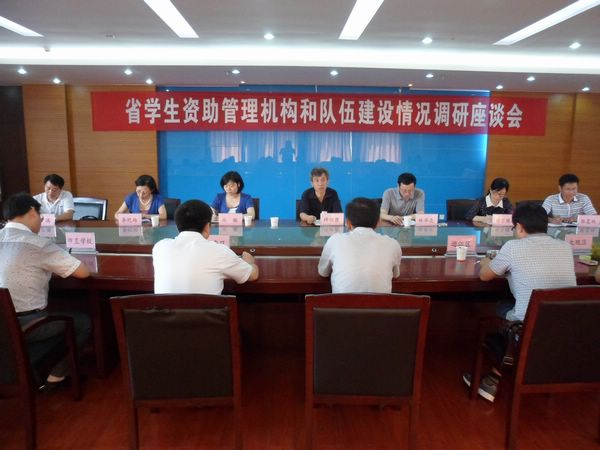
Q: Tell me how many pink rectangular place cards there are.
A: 11